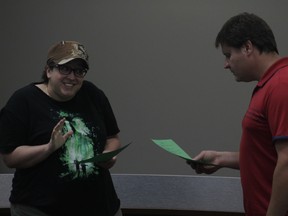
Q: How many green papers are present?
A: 2